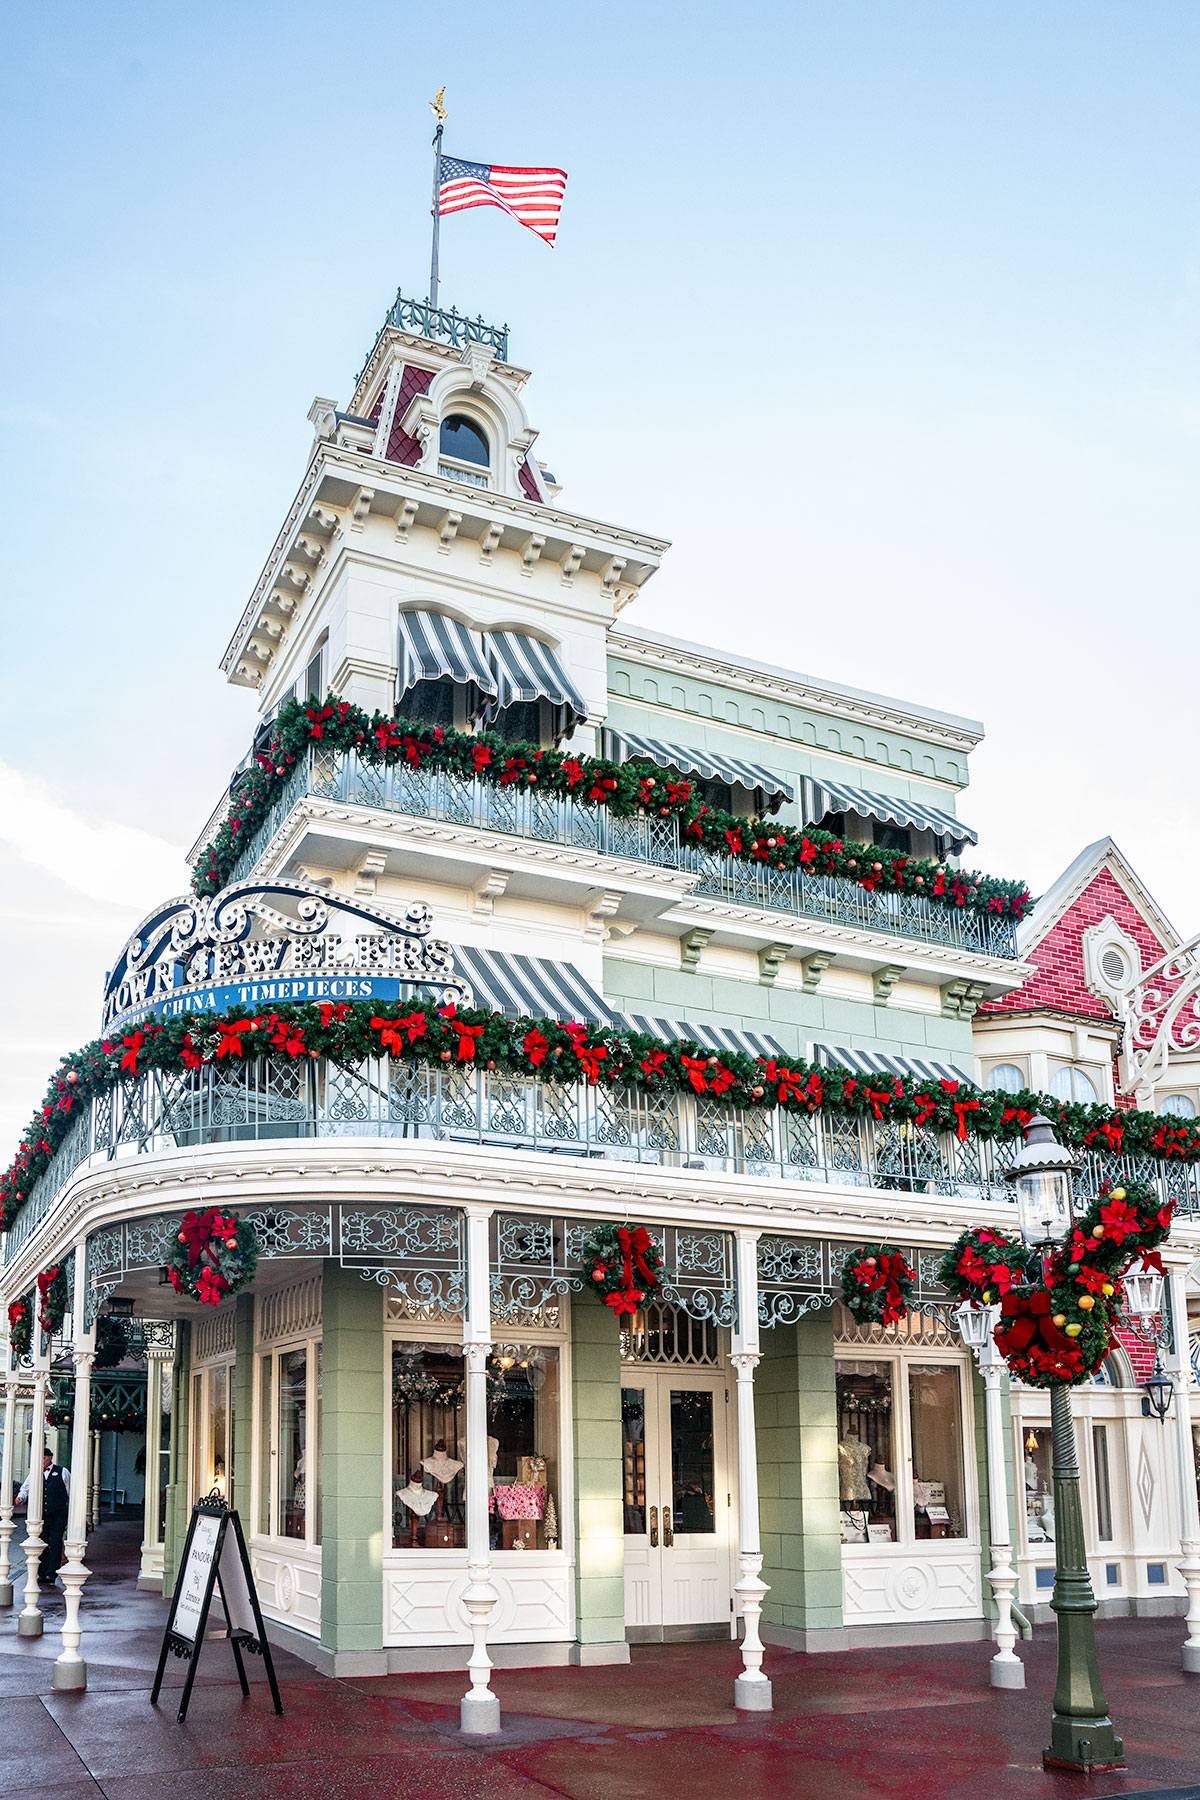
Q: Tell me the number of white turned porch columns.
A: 7